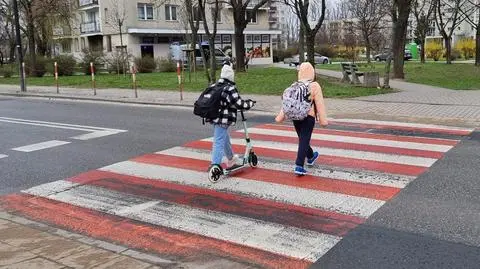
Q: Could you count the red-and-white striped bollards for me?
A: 5